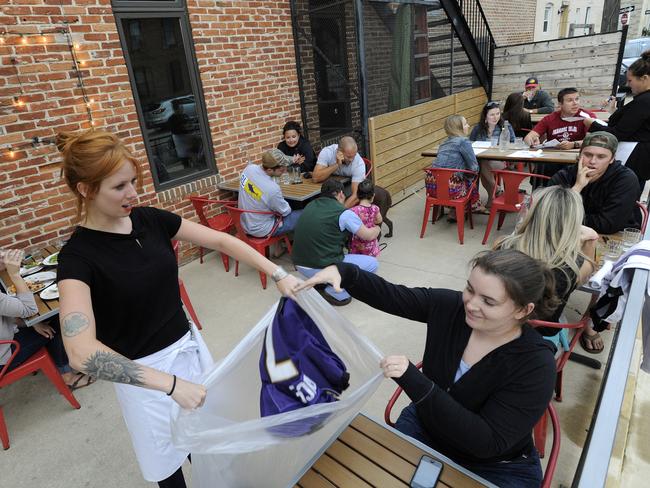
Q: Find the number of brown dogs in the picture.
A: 1